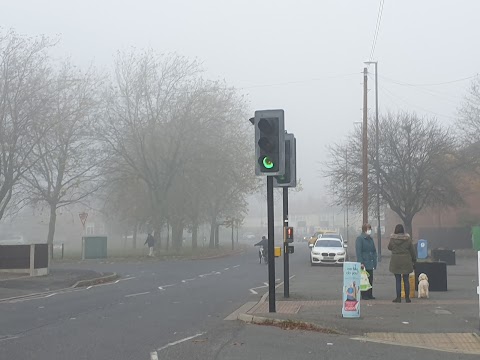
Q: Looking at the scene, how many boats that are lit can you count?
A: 0